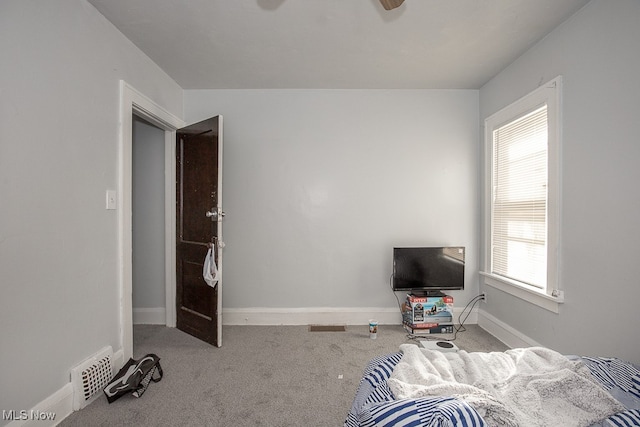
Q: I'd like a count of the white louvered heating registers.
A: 1